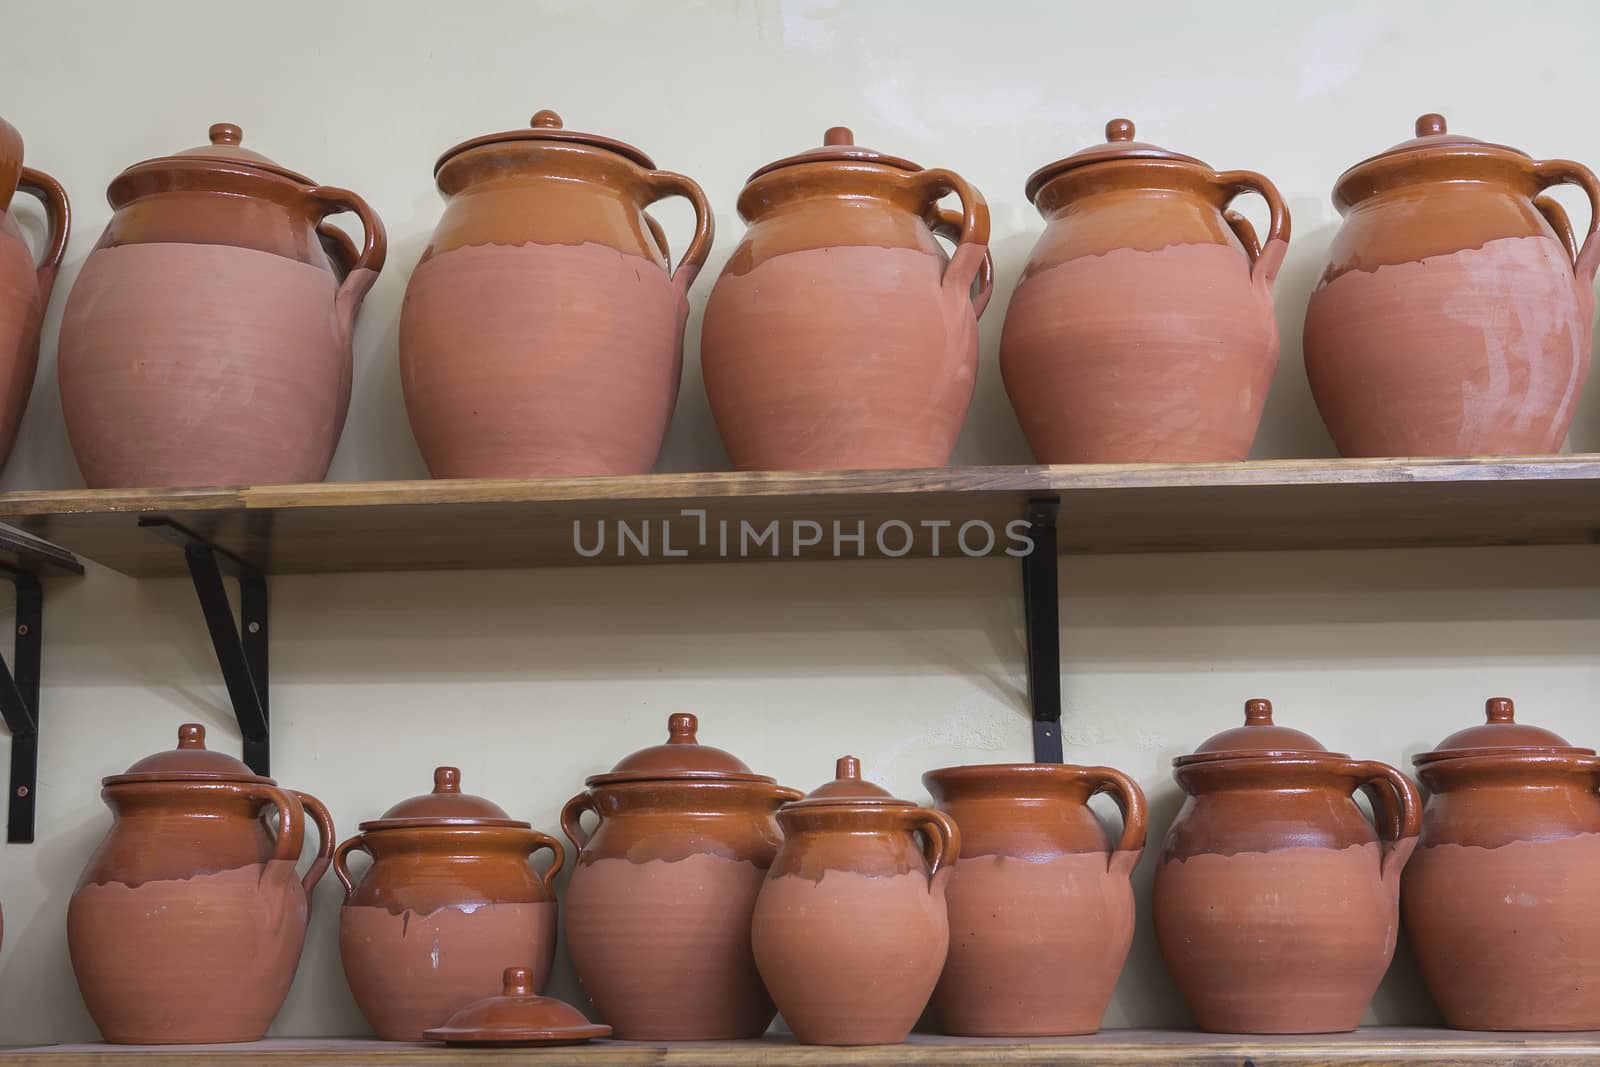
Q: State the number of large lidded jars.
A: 5